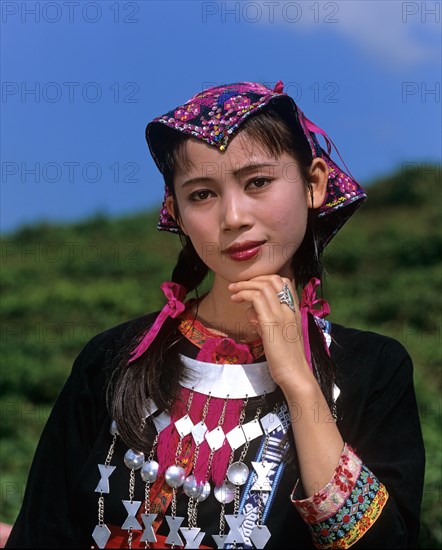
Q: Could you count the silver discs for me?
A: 7